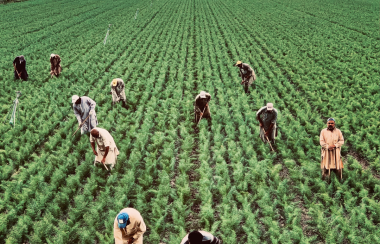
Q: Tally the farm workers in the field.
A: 11